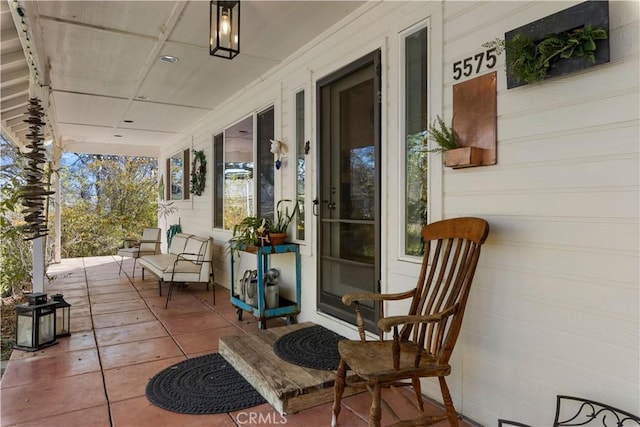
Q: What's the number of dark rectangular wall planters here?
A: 1